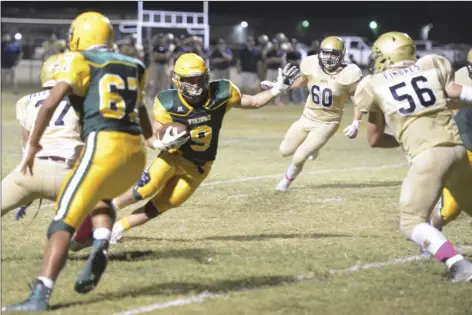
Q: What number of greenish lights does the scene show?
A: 2